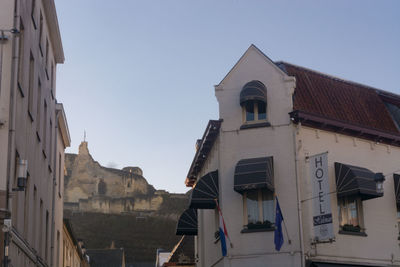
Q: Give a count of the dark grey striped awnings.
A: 6